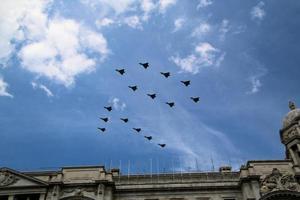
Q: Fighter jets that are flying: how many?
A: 15